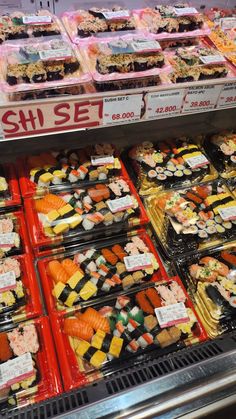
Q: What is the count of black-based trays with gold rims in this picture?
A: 4